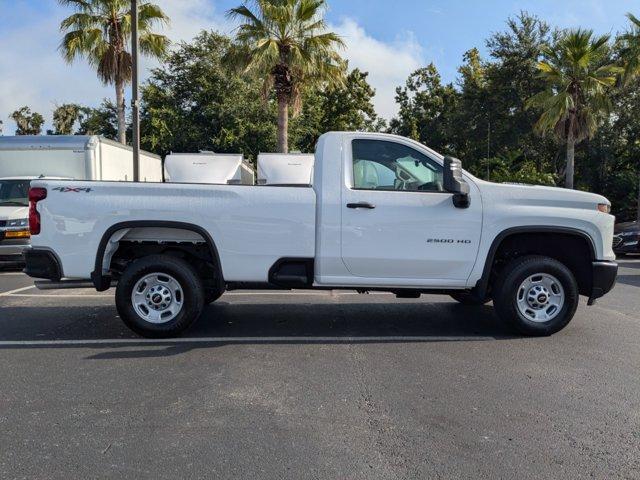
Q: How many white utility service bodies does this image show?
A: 2